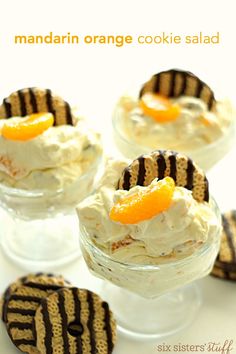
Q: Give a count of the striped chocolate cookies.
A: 6